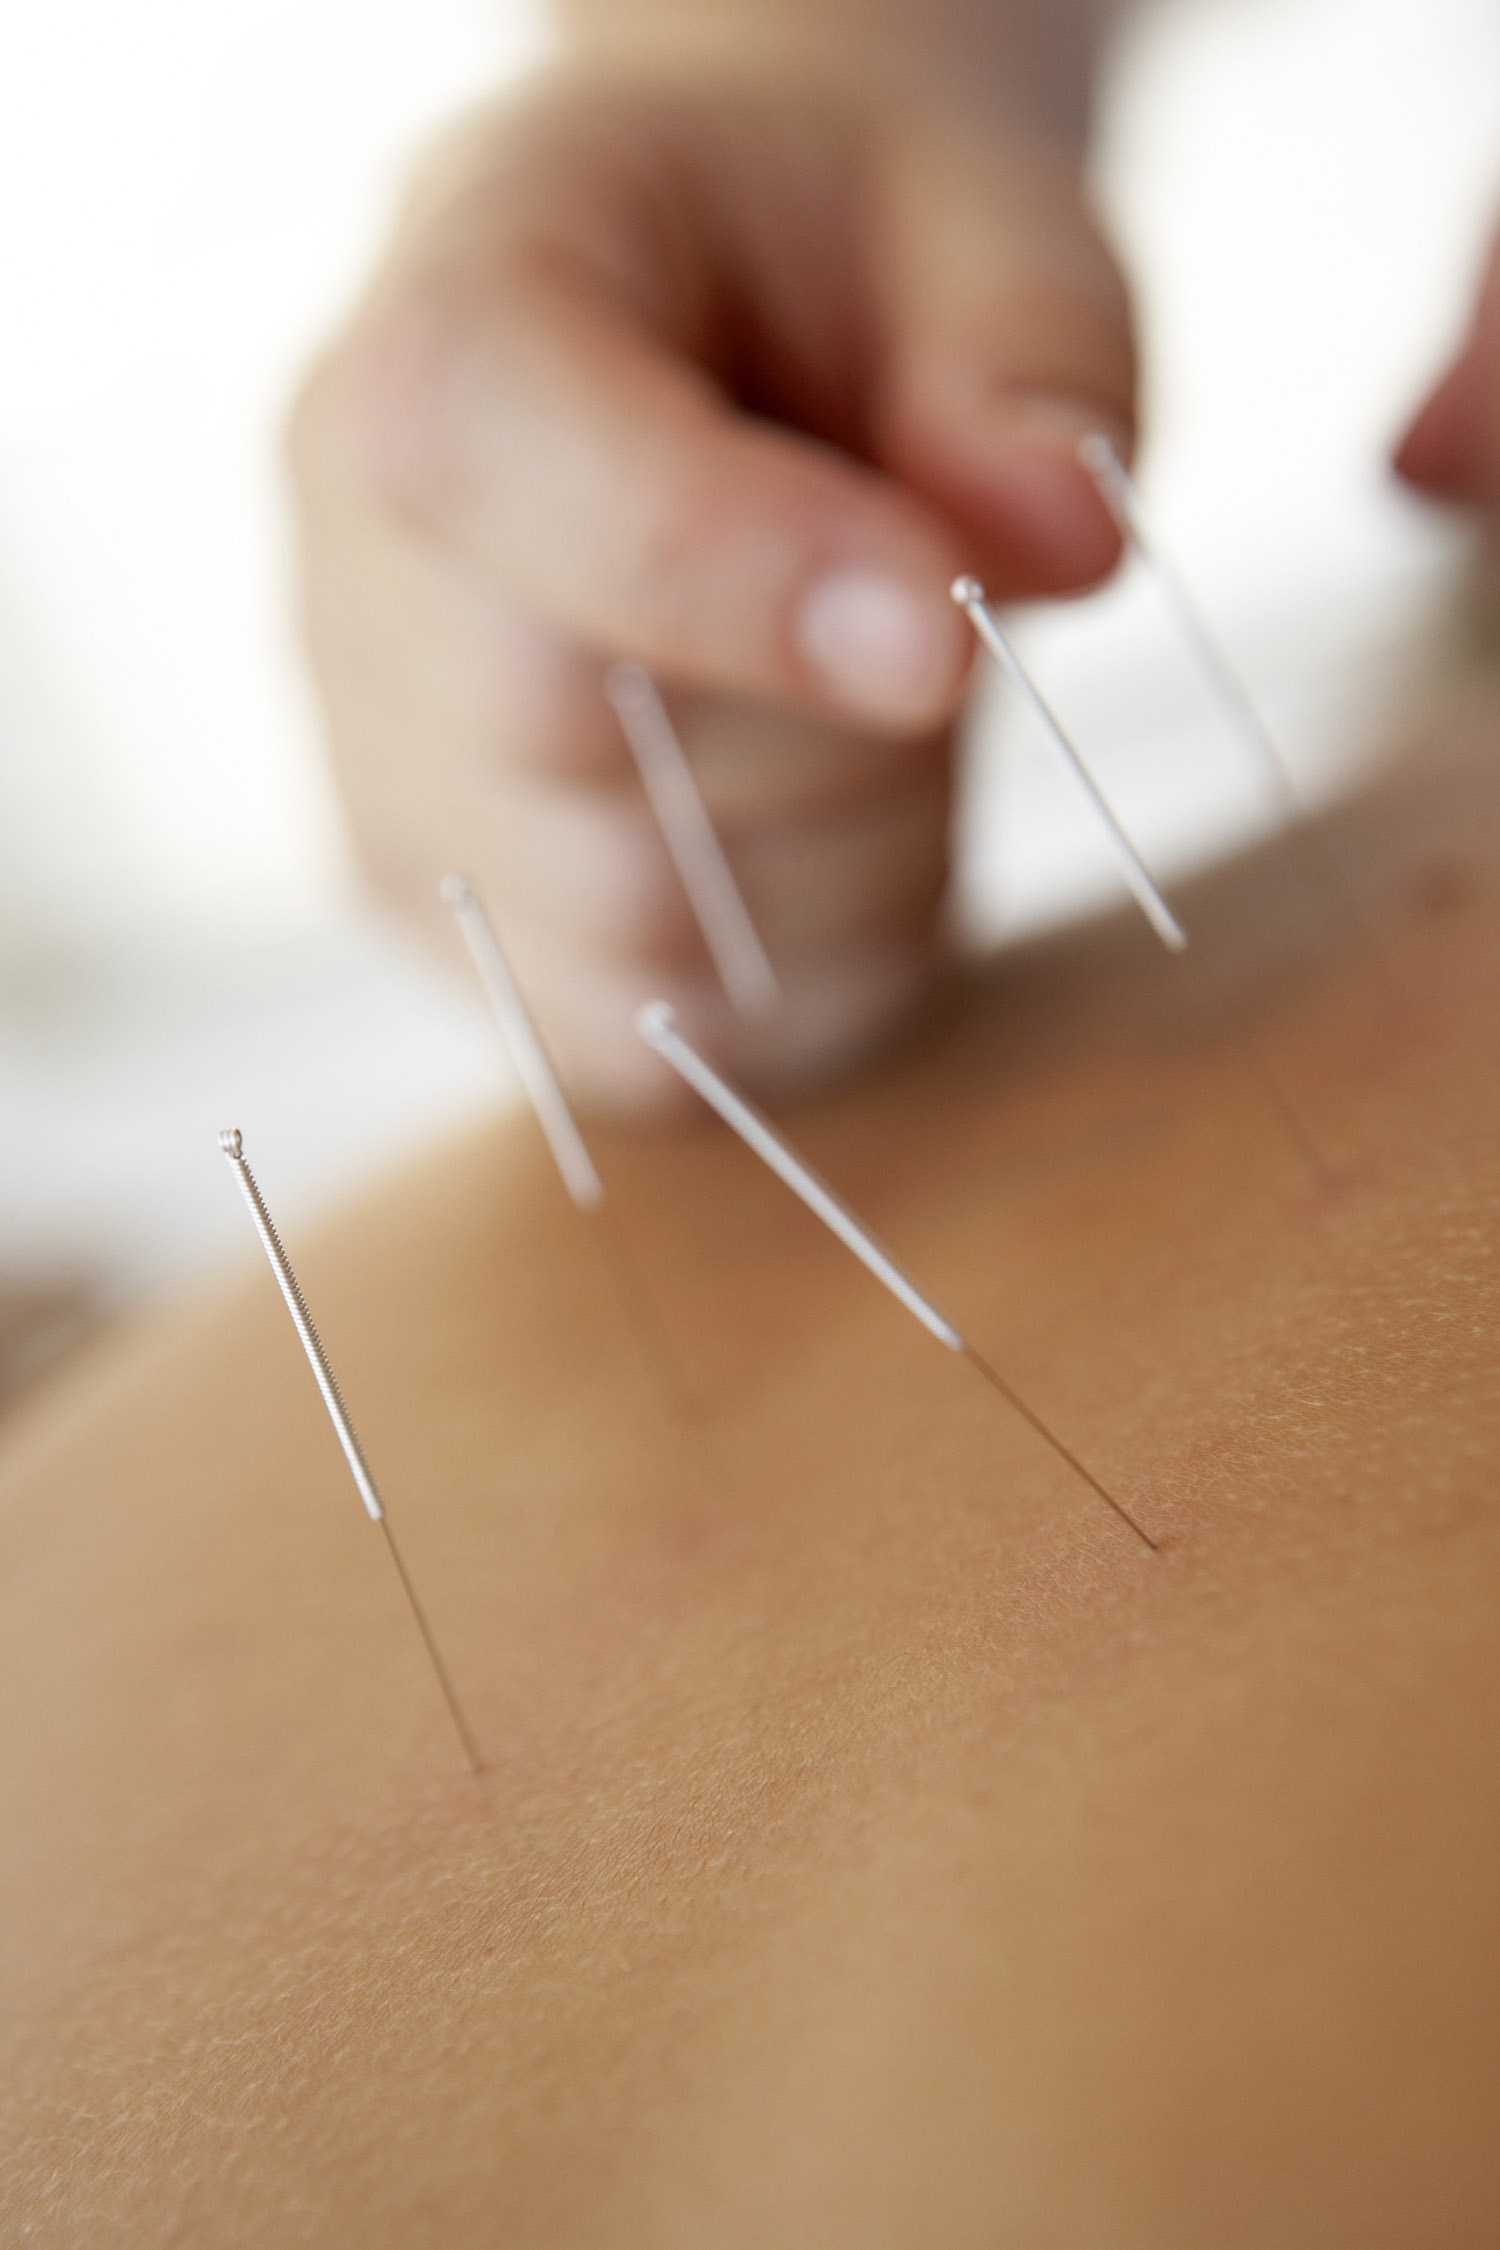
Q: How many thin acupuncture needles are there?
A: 6